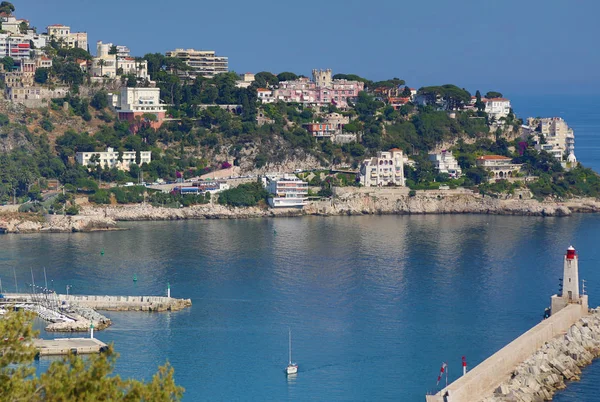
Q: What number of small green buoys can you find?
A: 3